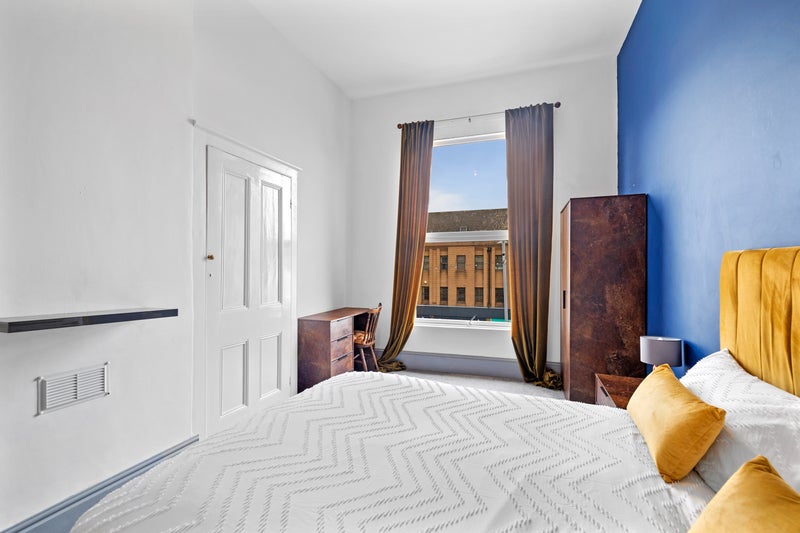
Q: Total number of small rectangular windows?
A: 10